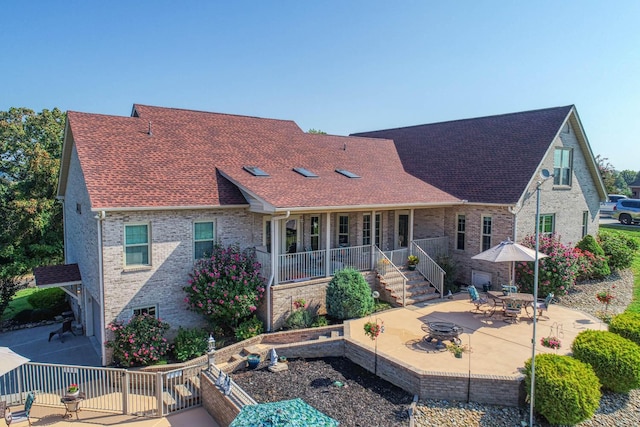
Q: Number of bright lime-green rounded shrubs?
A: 3